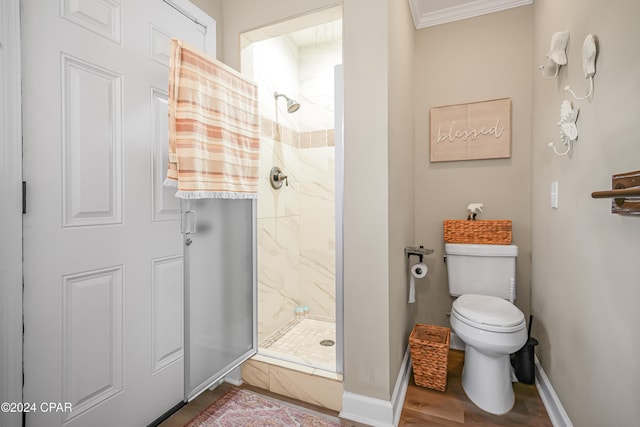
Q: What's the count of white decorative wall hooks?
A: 3